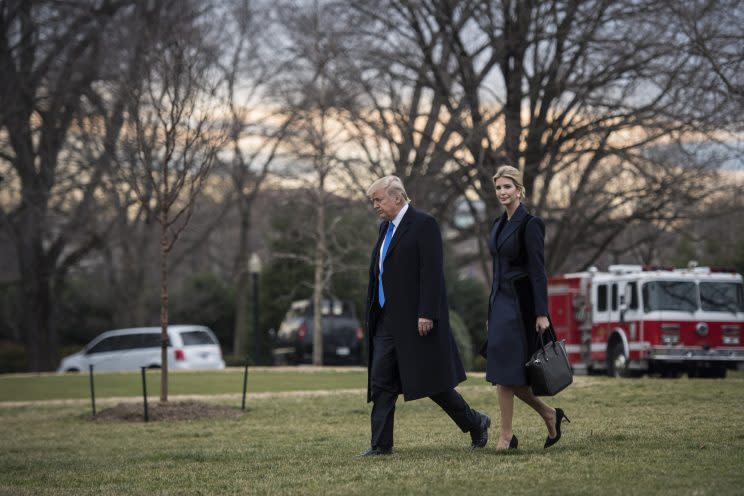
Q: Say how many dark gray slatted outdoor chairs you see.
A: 0